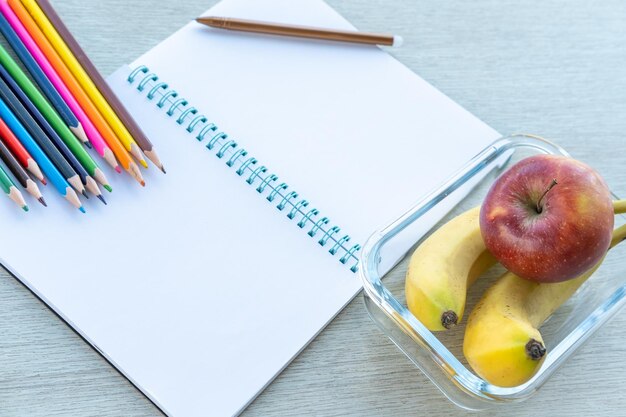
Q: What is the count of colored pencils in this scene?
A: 12